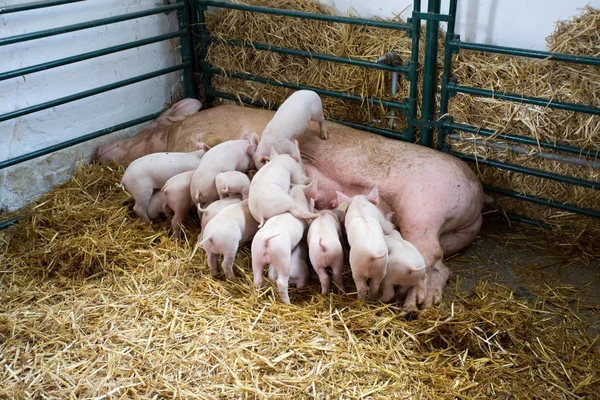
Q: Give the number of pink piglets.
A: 13